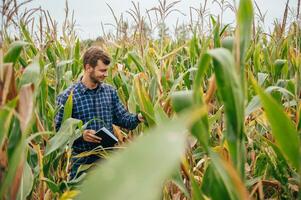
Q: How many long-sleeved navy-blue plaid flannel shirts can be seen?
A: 1